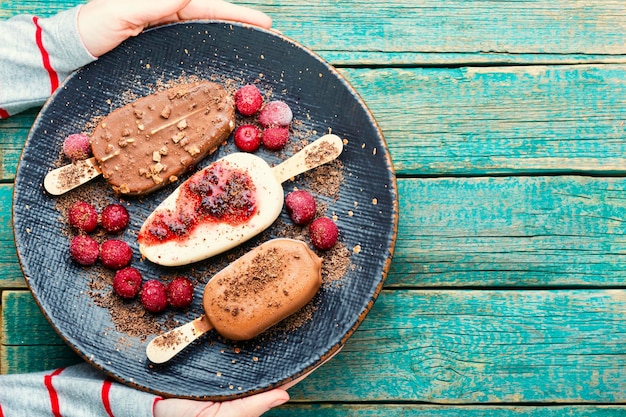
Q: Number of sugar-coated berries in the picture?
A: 14